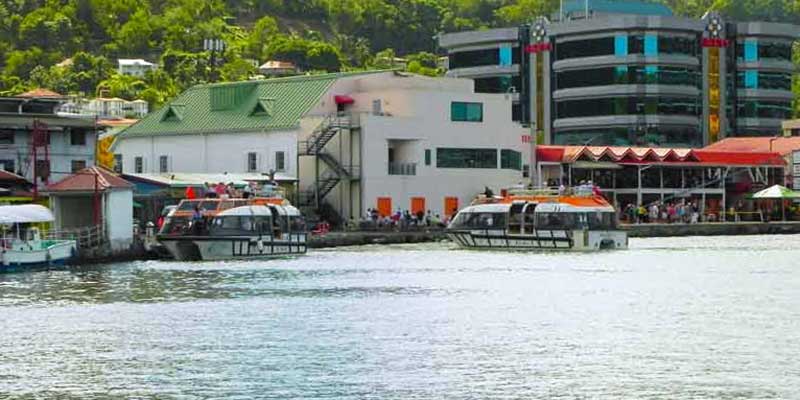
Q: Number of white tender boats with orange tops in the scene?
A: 2